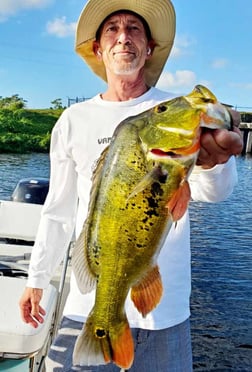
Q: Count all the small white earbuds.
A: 2